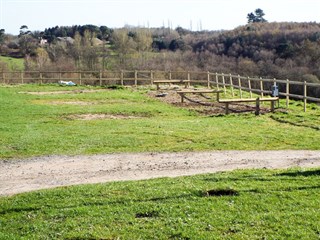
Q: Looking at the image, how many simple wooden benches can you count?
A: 3